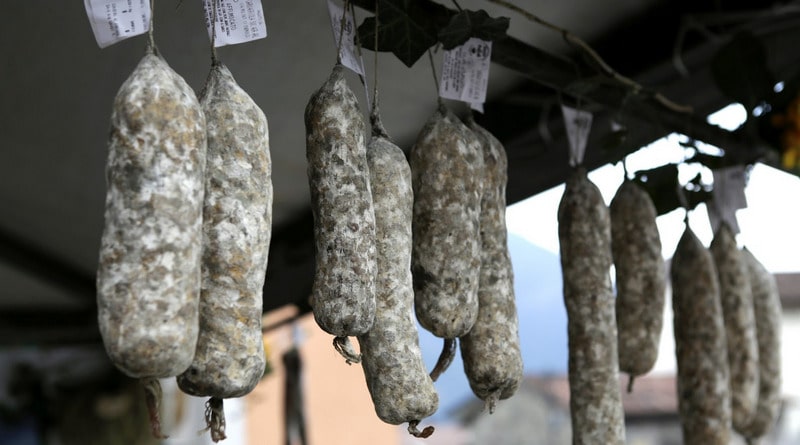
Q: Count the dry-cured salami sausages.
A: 11